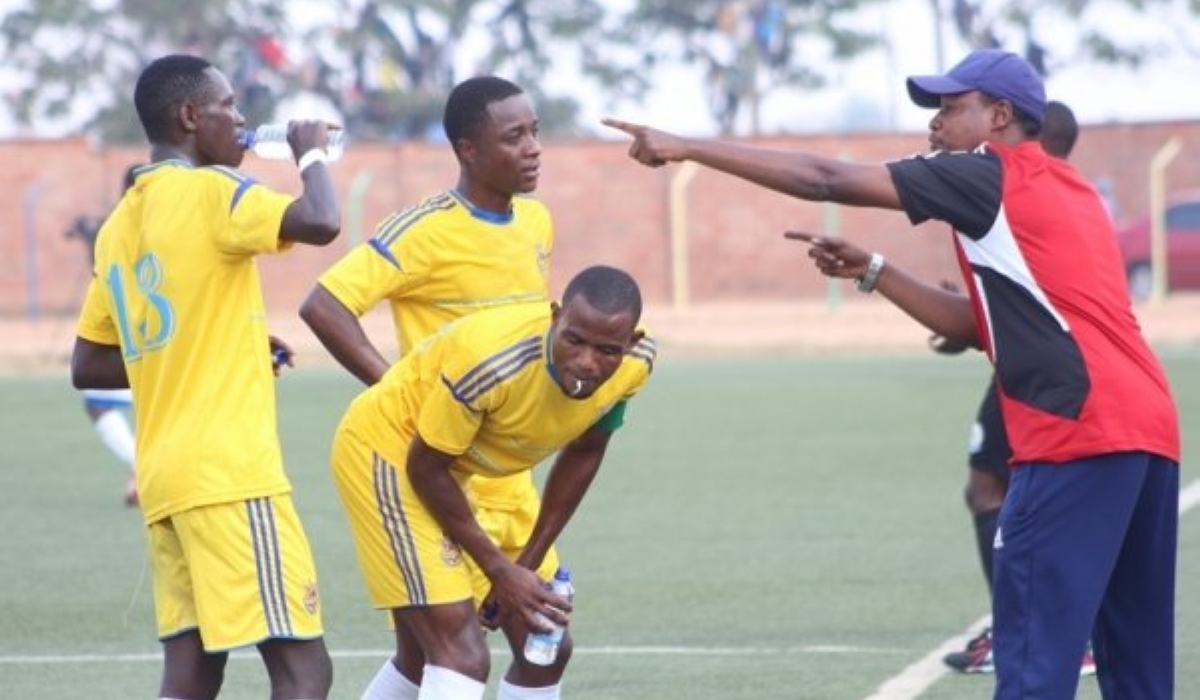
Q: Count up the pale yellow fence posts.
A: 2